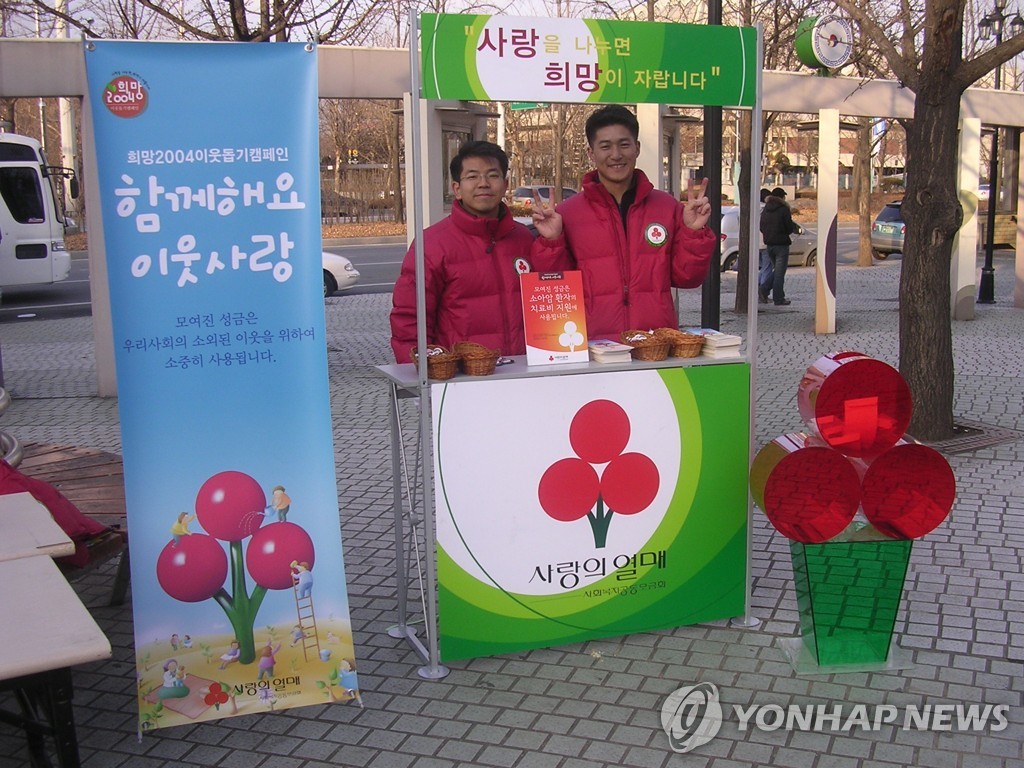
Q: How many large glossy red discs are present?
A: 3